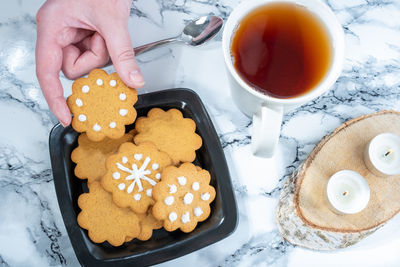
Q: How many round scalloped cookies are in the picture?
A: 7